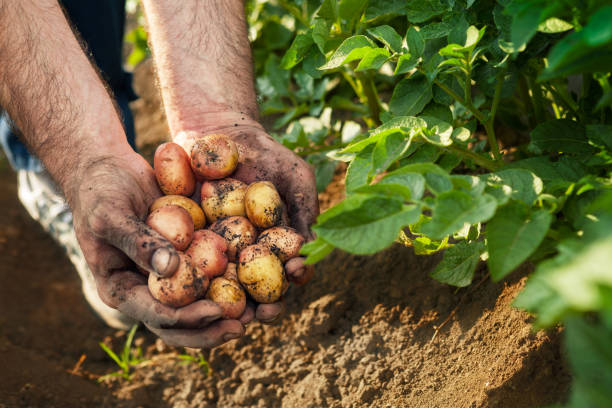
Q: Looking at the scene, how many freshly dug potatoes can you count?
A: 12